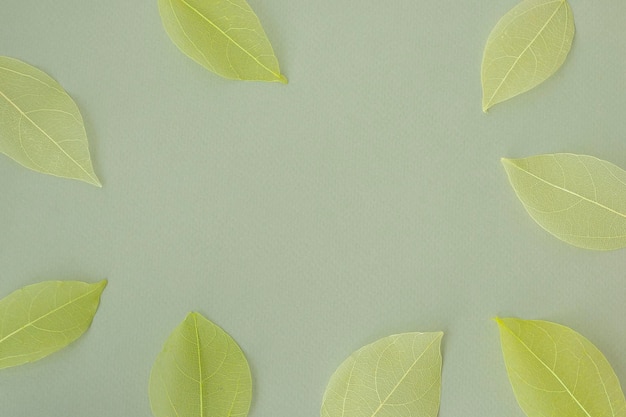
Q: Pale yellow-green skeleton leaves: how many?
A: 8